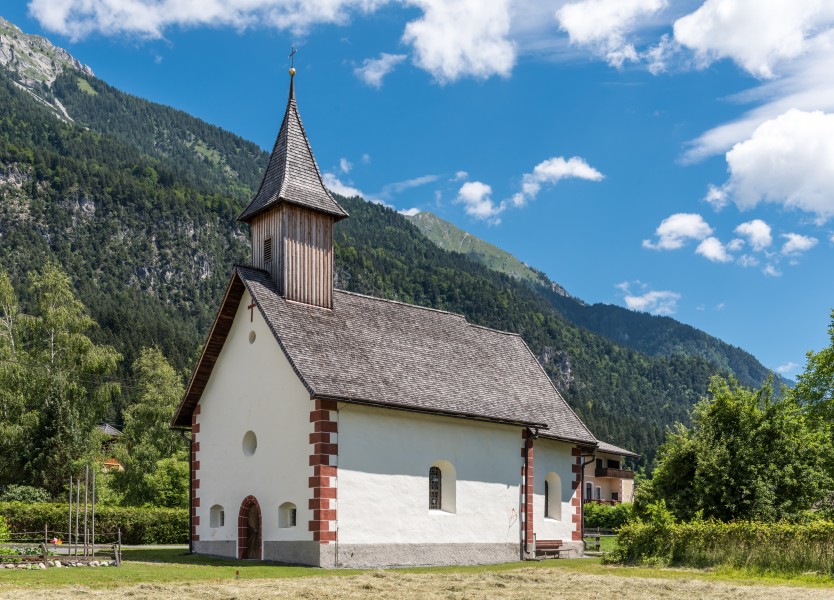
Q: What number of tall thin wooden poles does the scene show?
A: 4